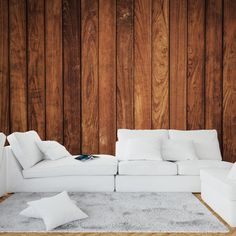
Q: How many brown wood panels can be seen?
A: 14